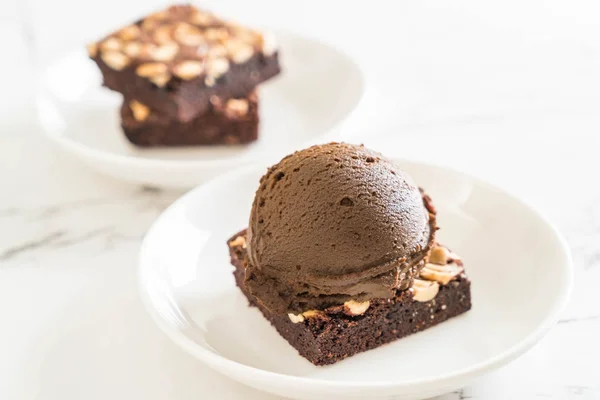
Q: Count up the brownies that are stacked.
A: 2